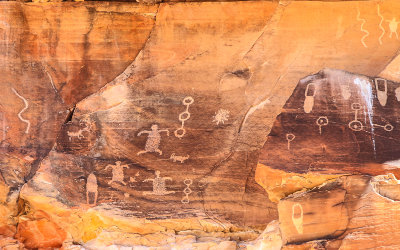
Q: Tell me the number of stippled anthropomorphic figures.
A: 3